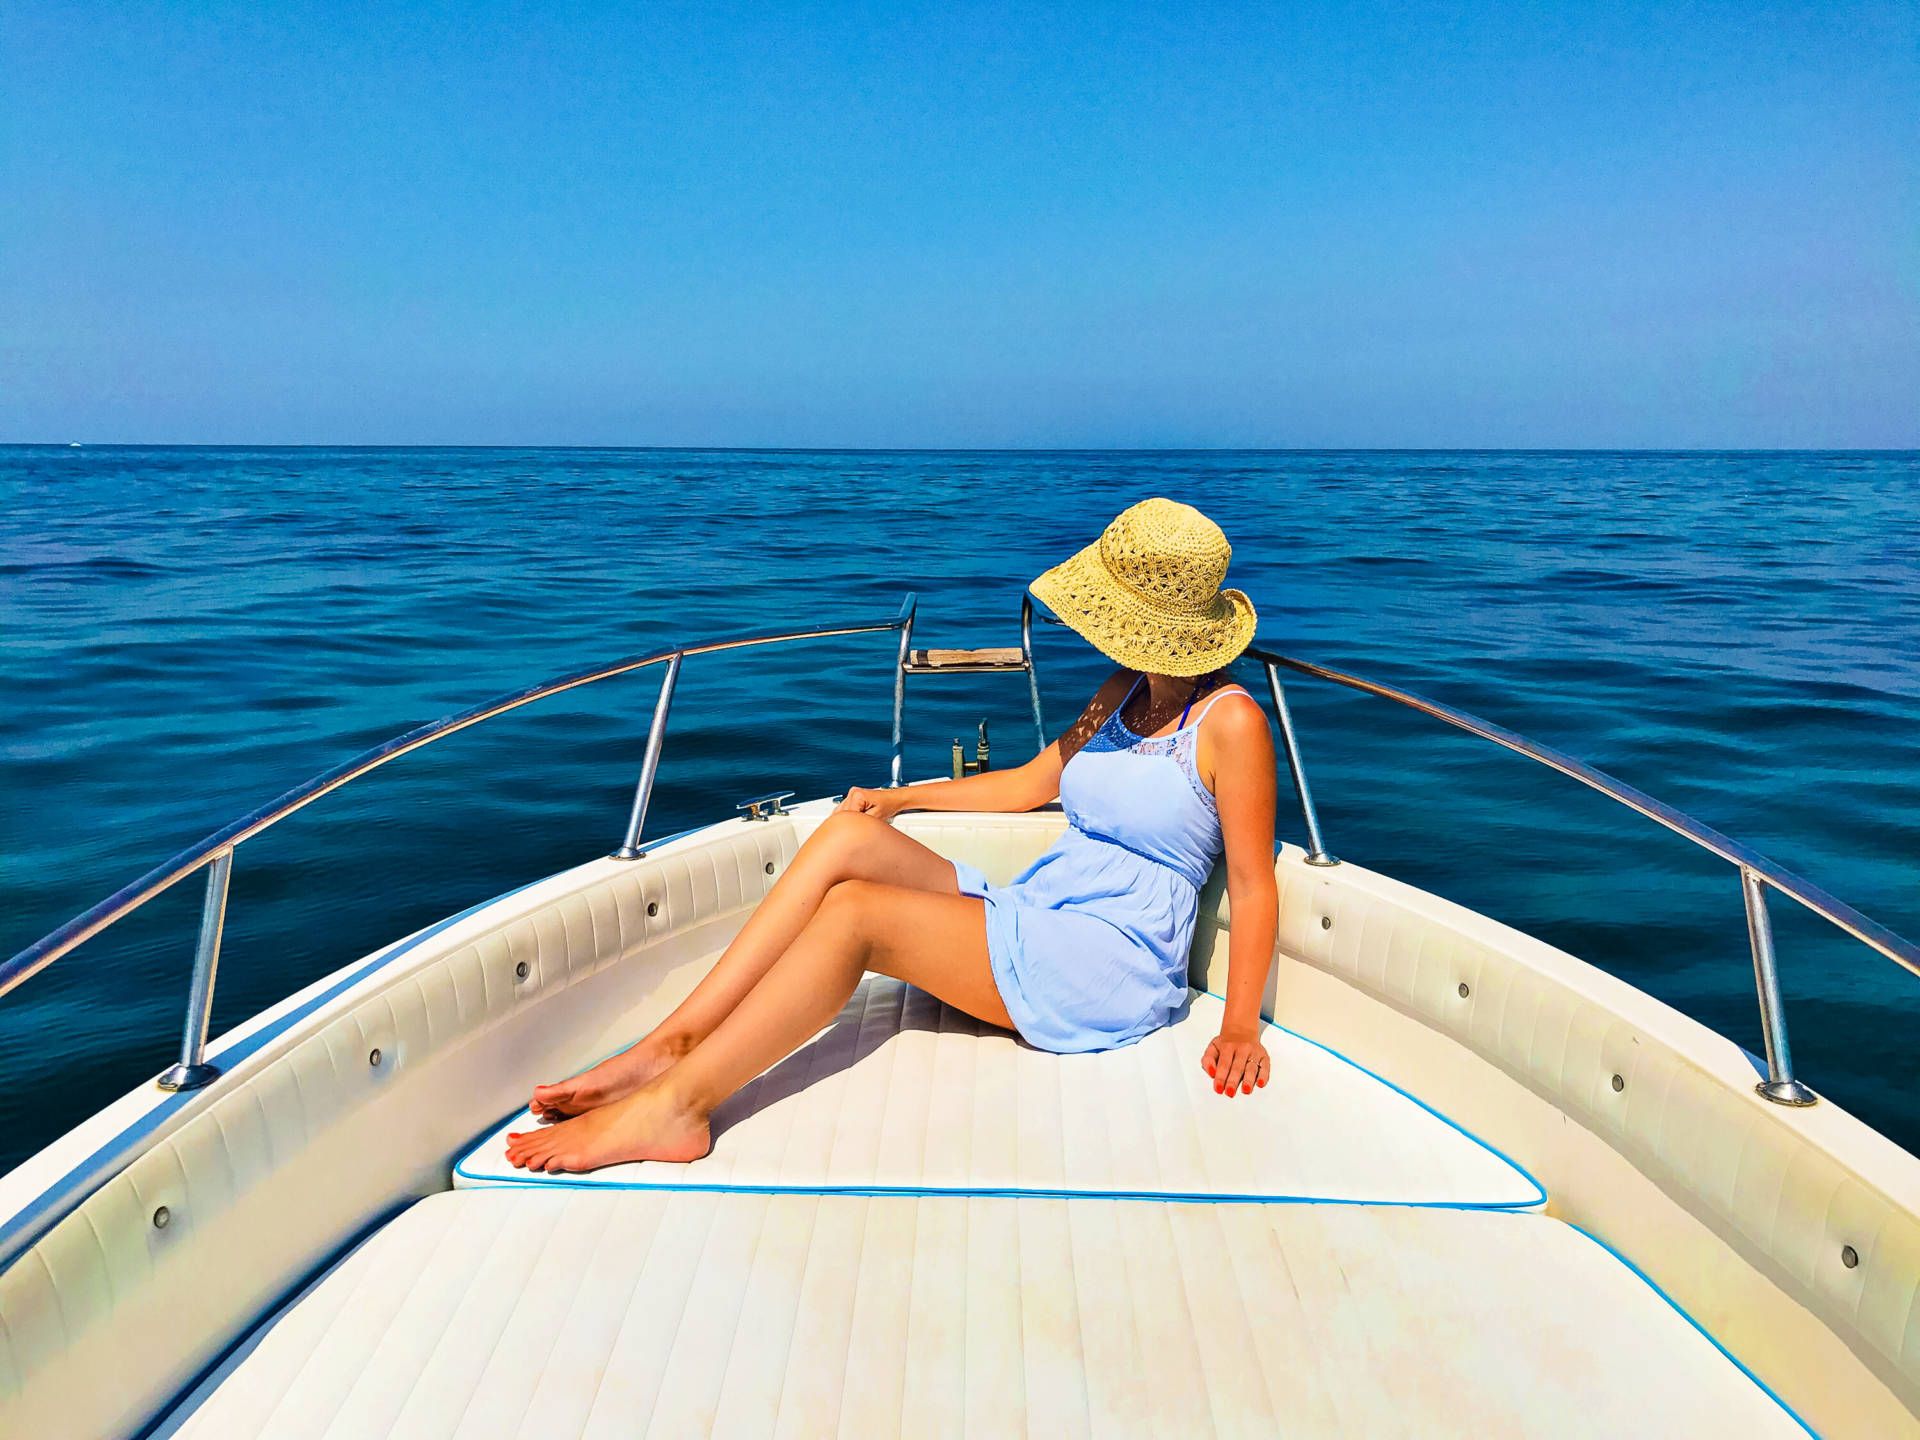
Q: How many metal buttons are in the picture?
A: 9